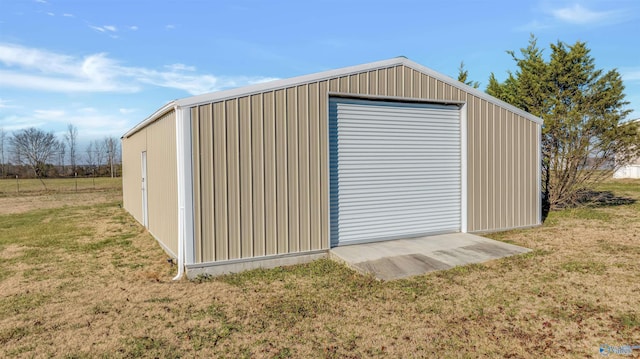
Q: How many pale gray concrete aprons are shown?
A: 1